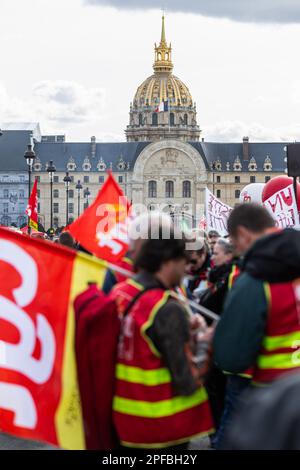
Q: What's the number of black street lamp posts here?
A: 5